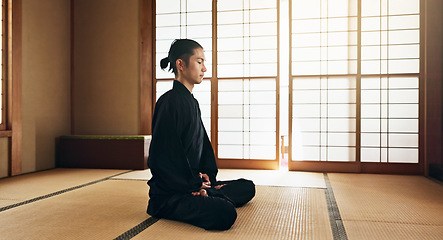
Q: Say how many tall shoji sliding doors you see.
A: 4